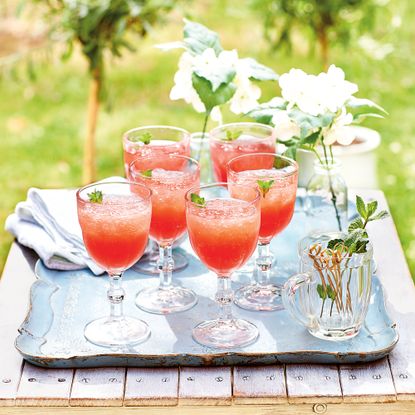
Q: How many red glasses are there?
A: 6